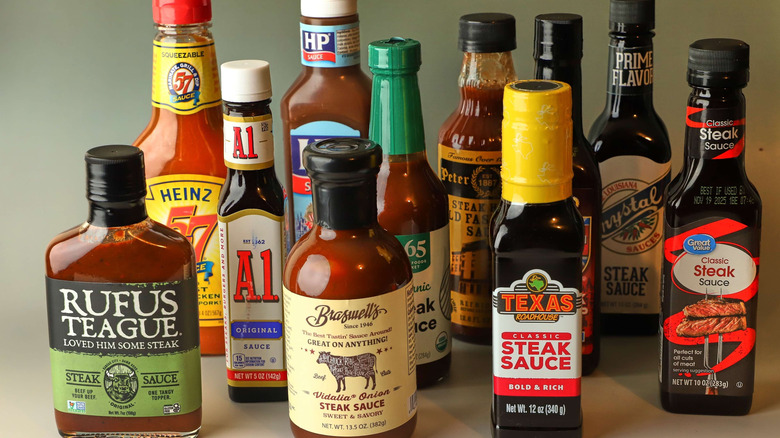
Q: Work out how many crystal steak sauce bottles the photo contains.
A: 1